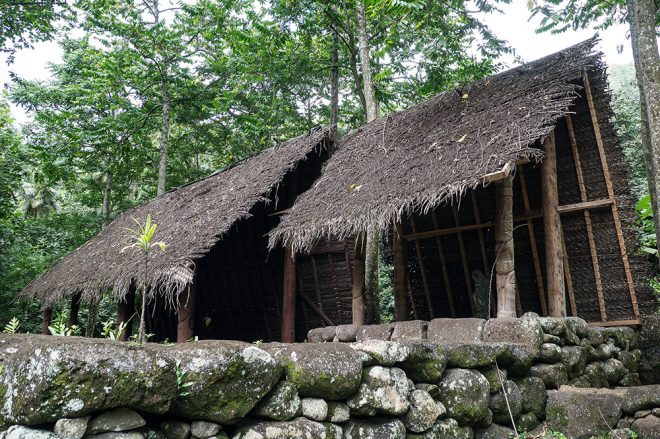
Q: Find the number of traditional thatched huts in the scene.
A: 2